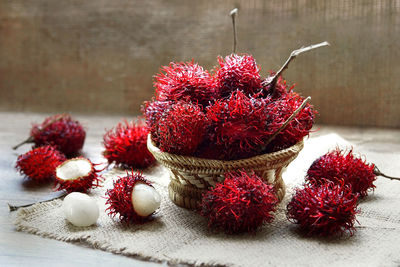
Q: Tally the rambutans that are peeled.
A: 2